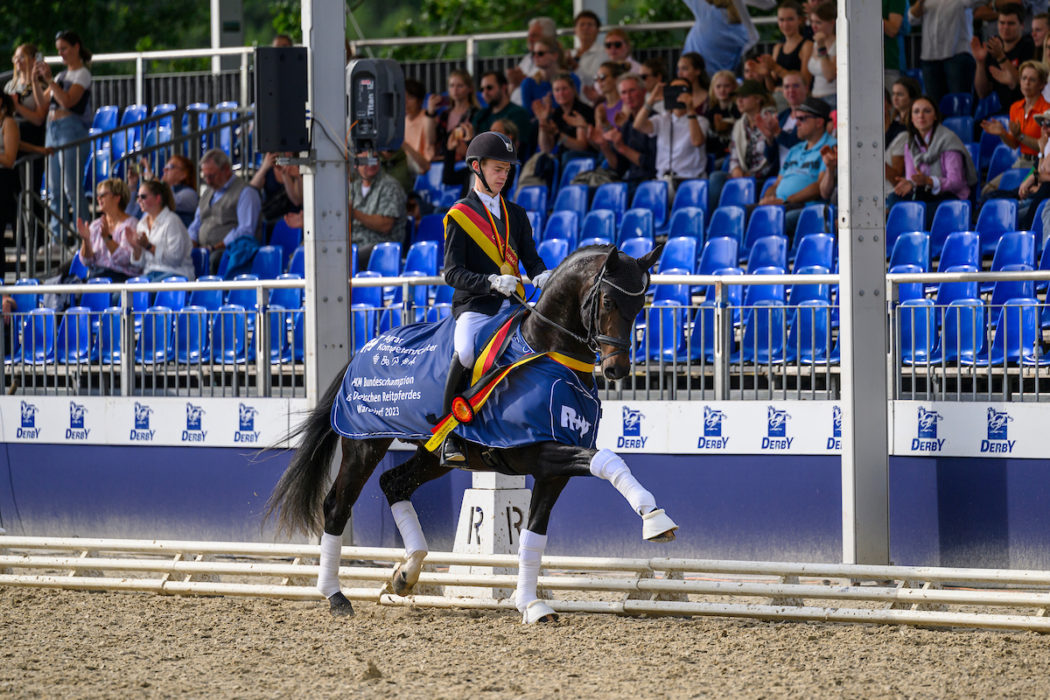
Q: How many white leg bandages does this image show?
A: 4